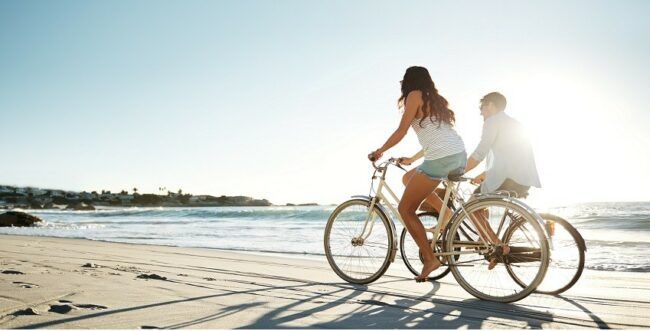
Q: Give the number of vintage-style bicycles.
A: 2